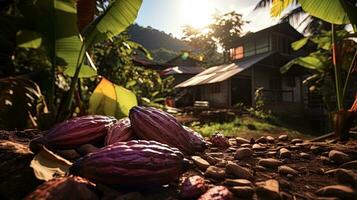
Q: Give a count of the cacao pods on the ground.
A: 4